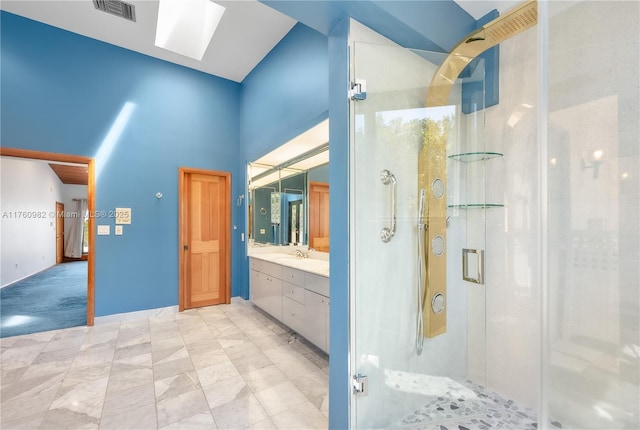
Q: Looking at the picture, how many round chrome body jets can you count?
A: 3